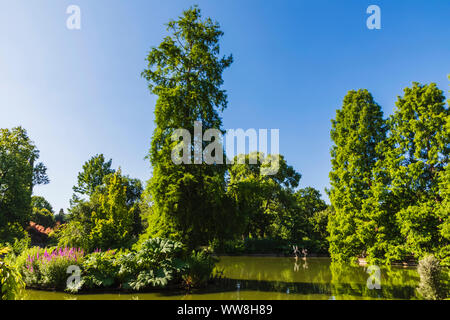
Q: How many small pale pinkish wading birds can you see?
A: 2